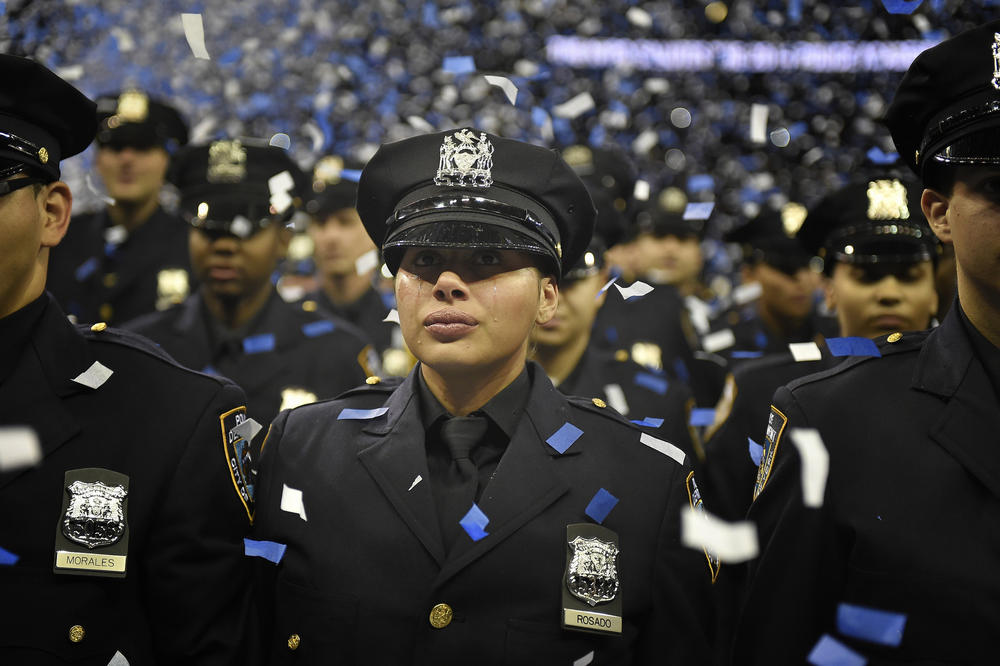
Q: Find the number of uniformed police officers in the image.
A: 11